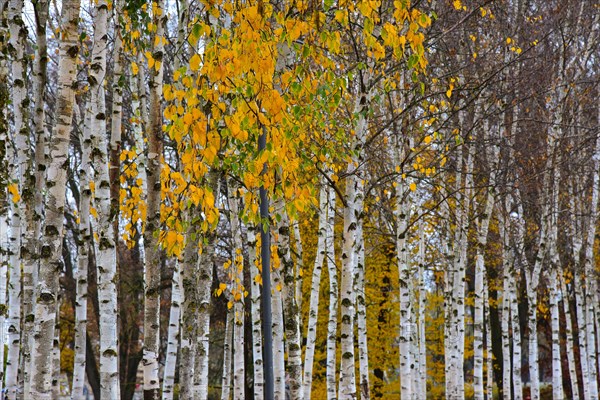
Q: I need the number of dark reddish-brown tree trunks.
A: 1